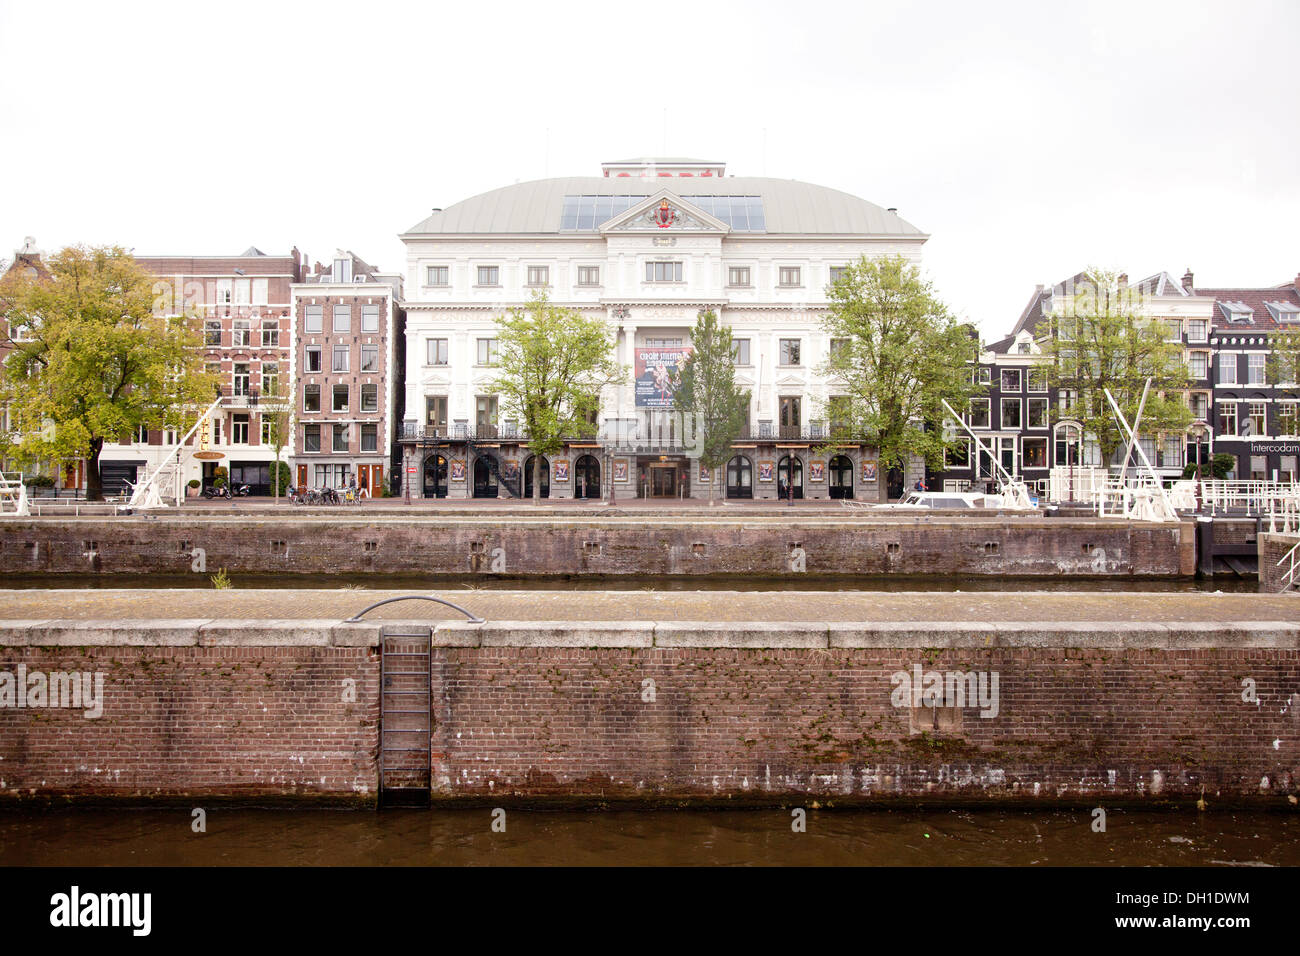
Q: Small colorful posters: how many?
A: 8